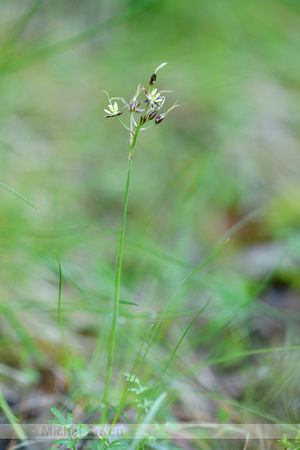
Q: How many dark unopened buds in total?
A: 4